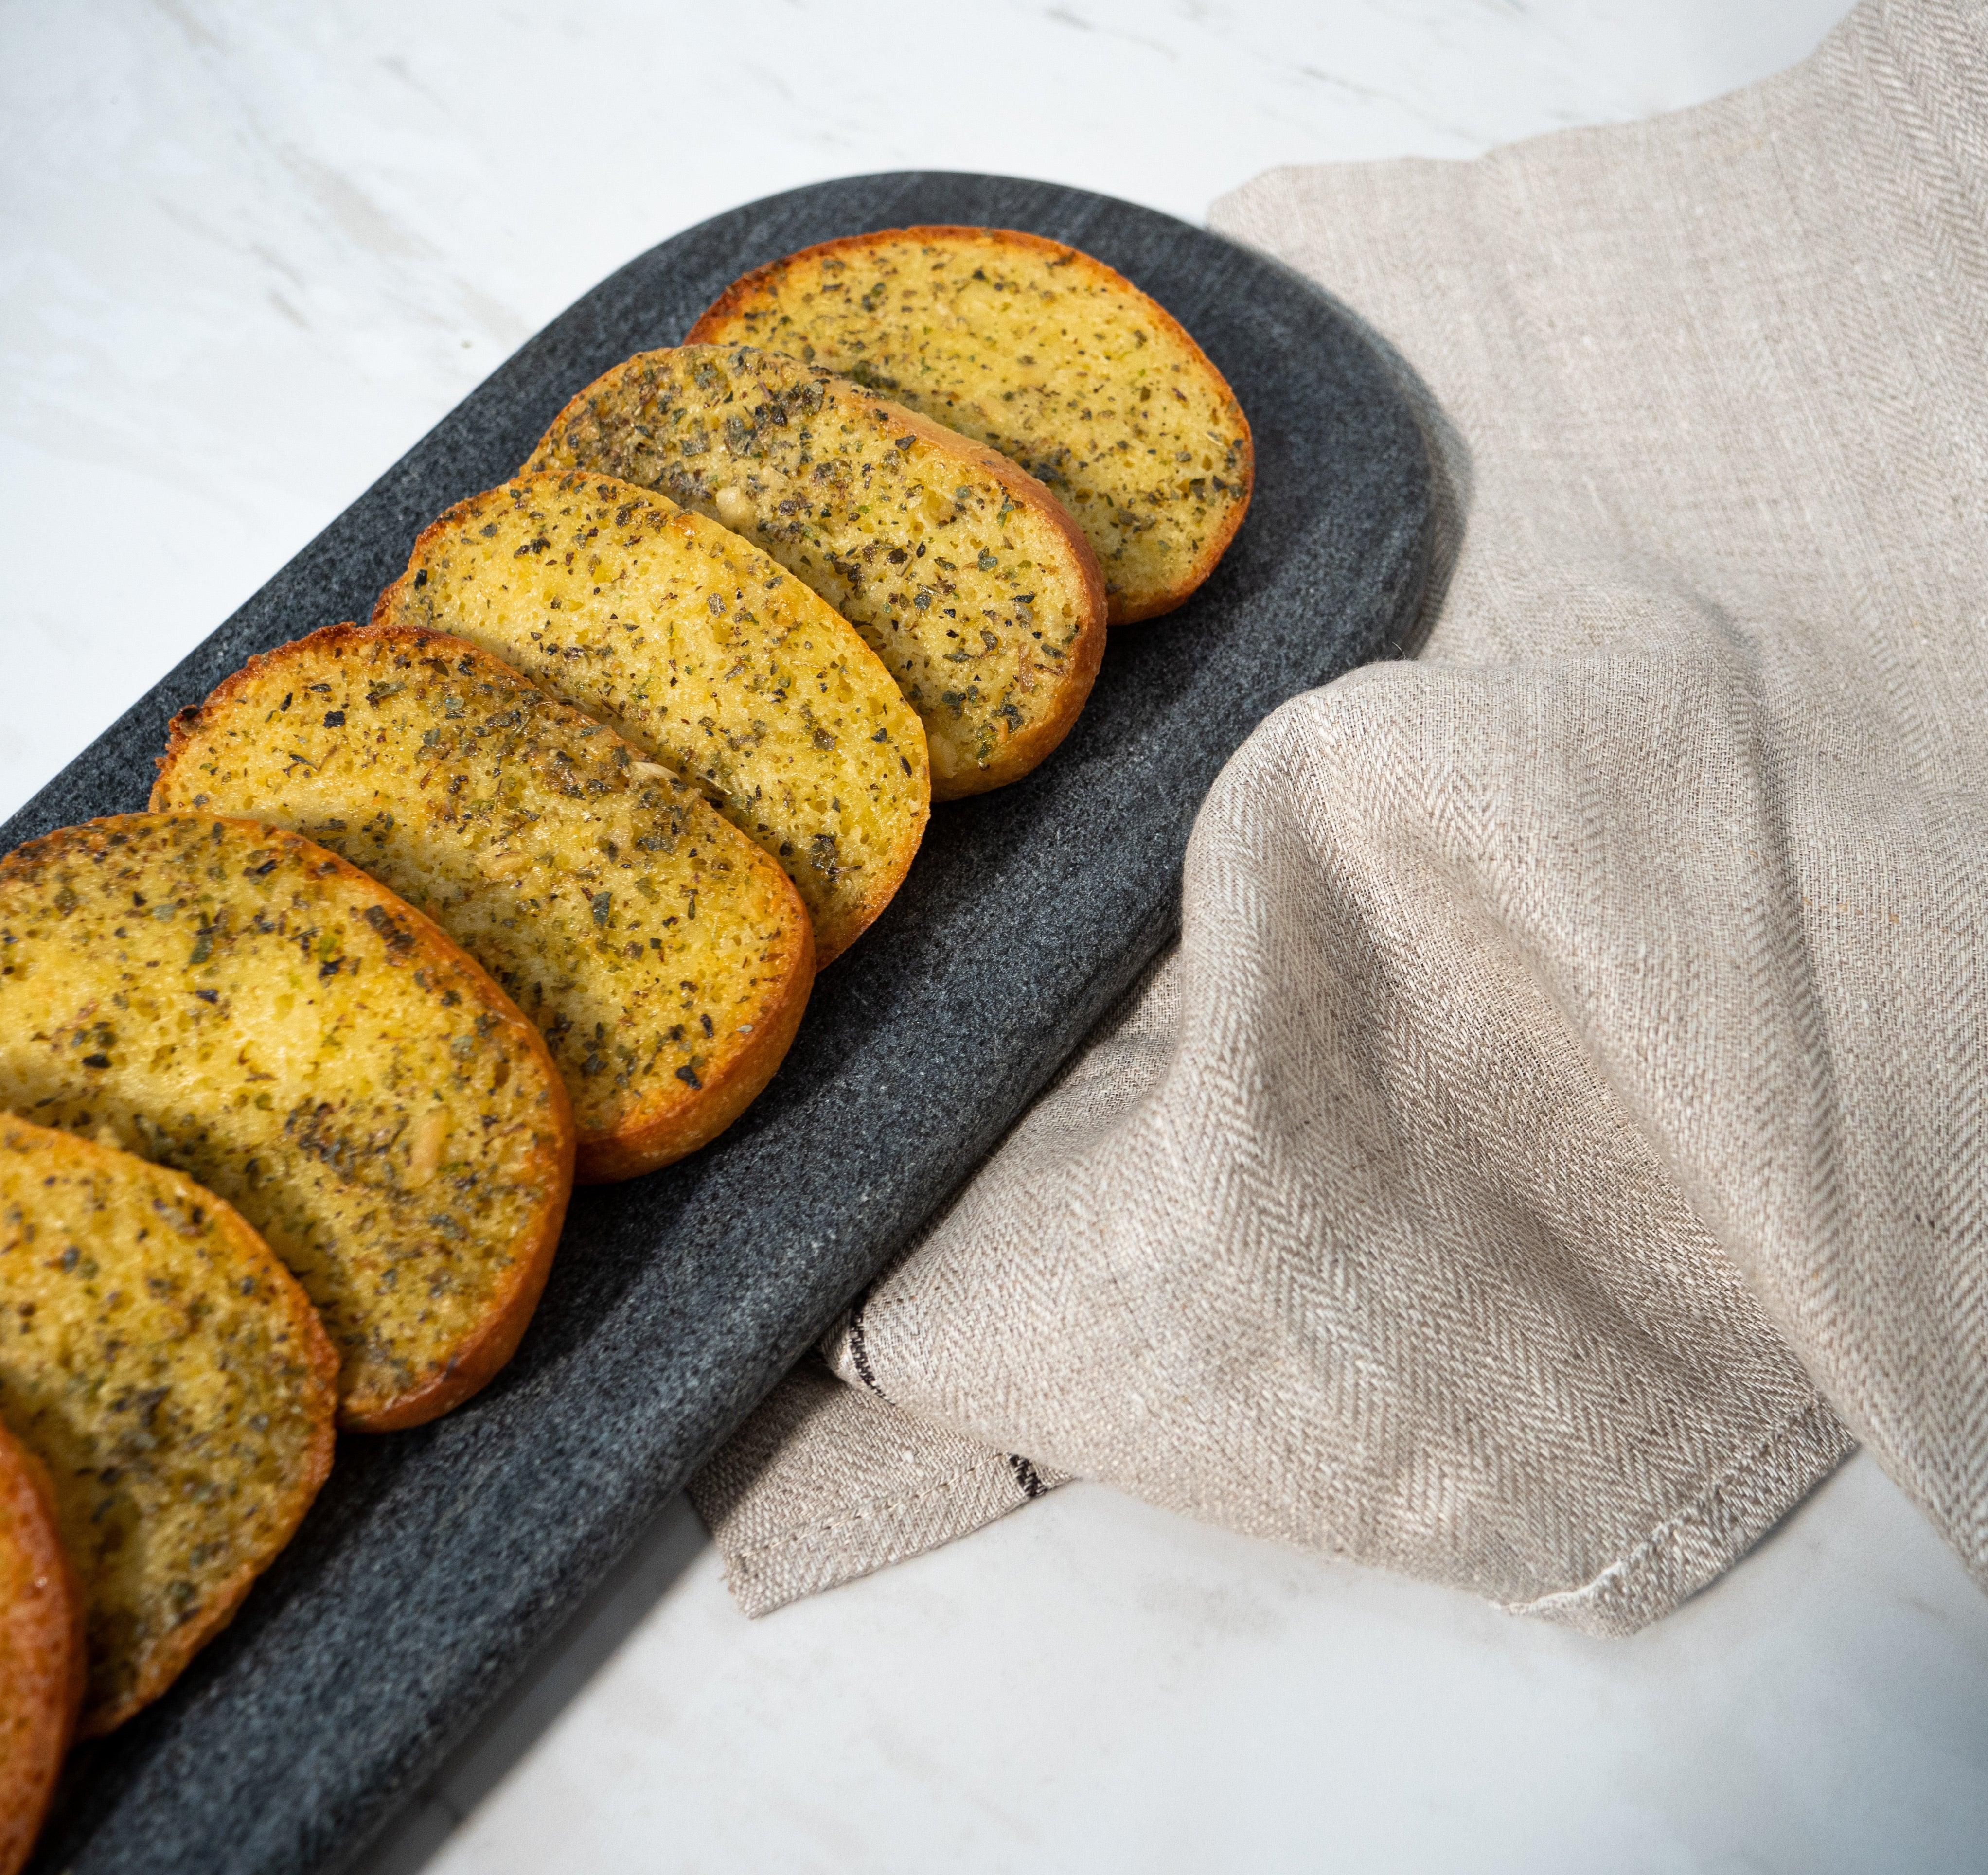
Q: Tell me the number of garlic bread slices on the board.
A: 7